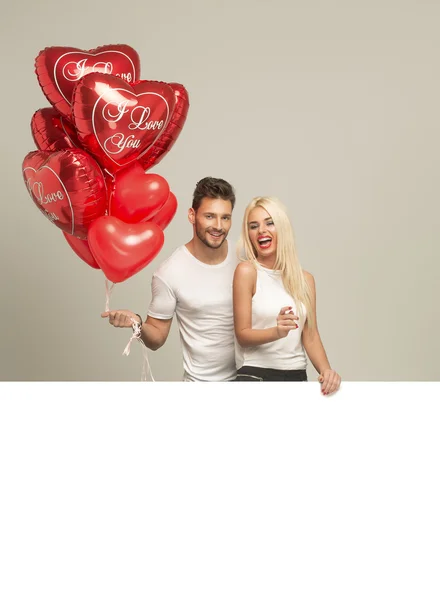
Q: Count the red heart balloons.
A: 9